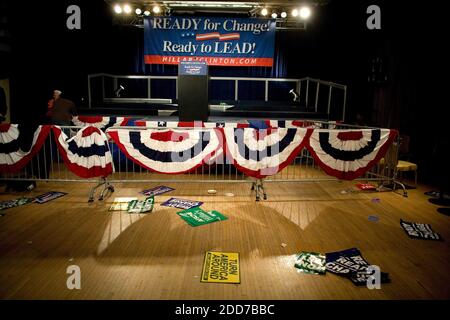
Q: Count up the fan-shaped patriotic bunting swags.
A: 5